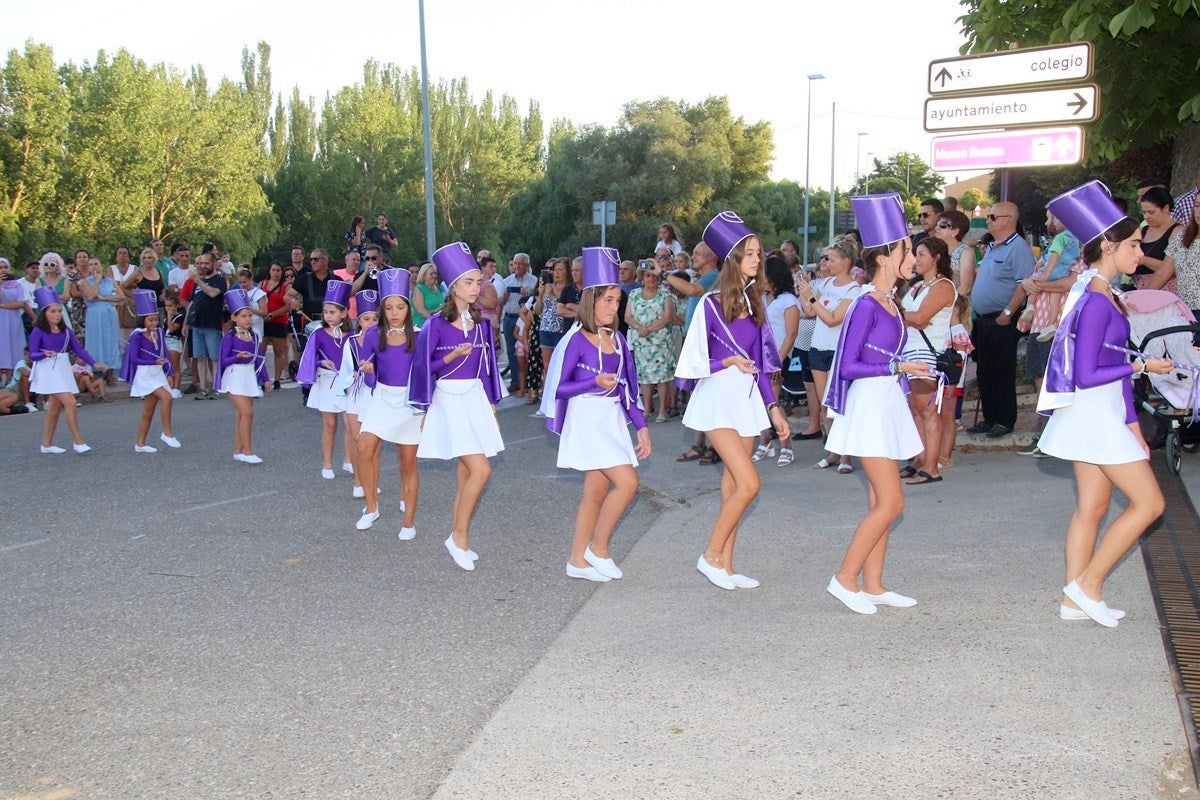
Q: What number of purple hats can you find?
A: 11